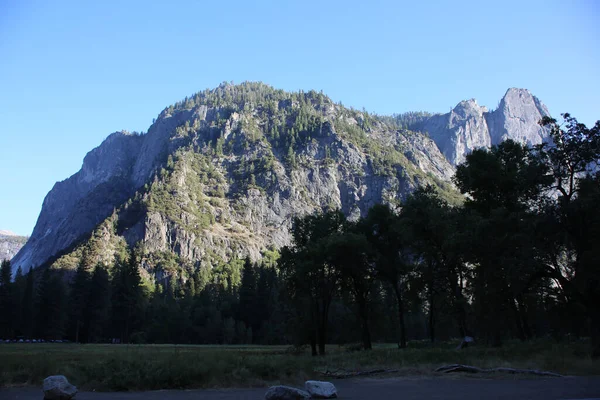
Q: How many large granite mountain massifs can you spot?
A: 2